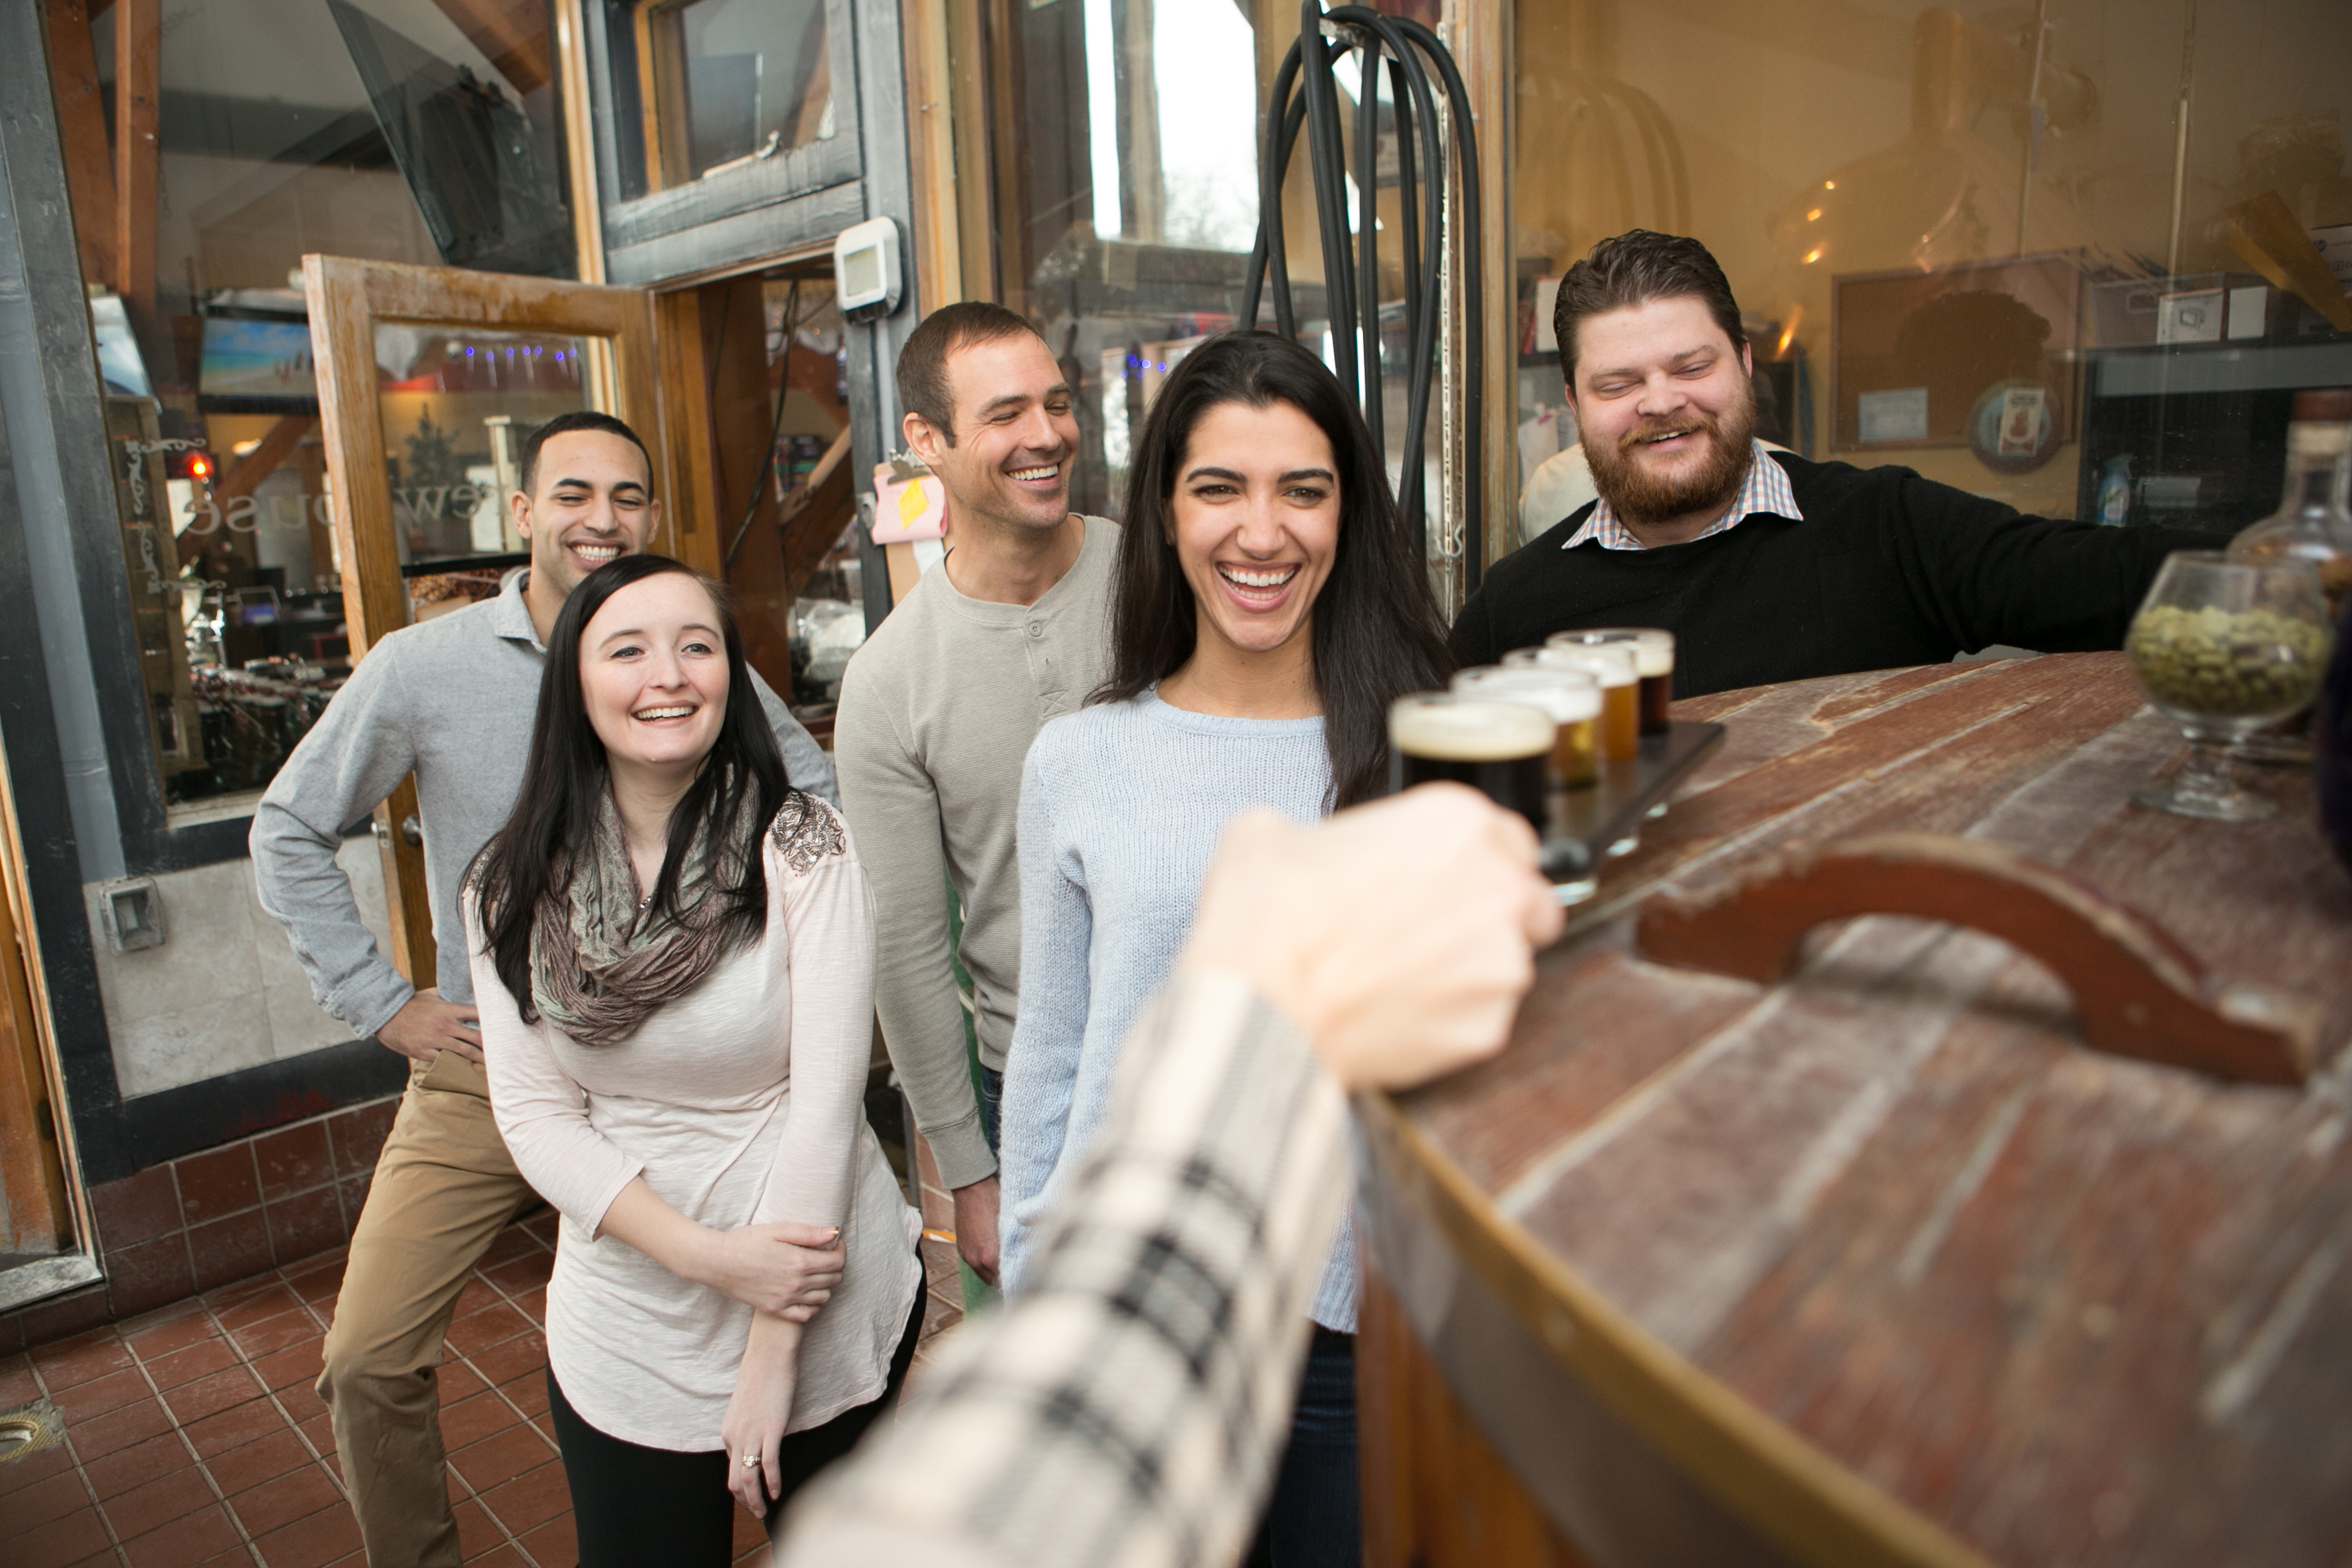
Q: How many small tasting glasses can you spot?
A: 4